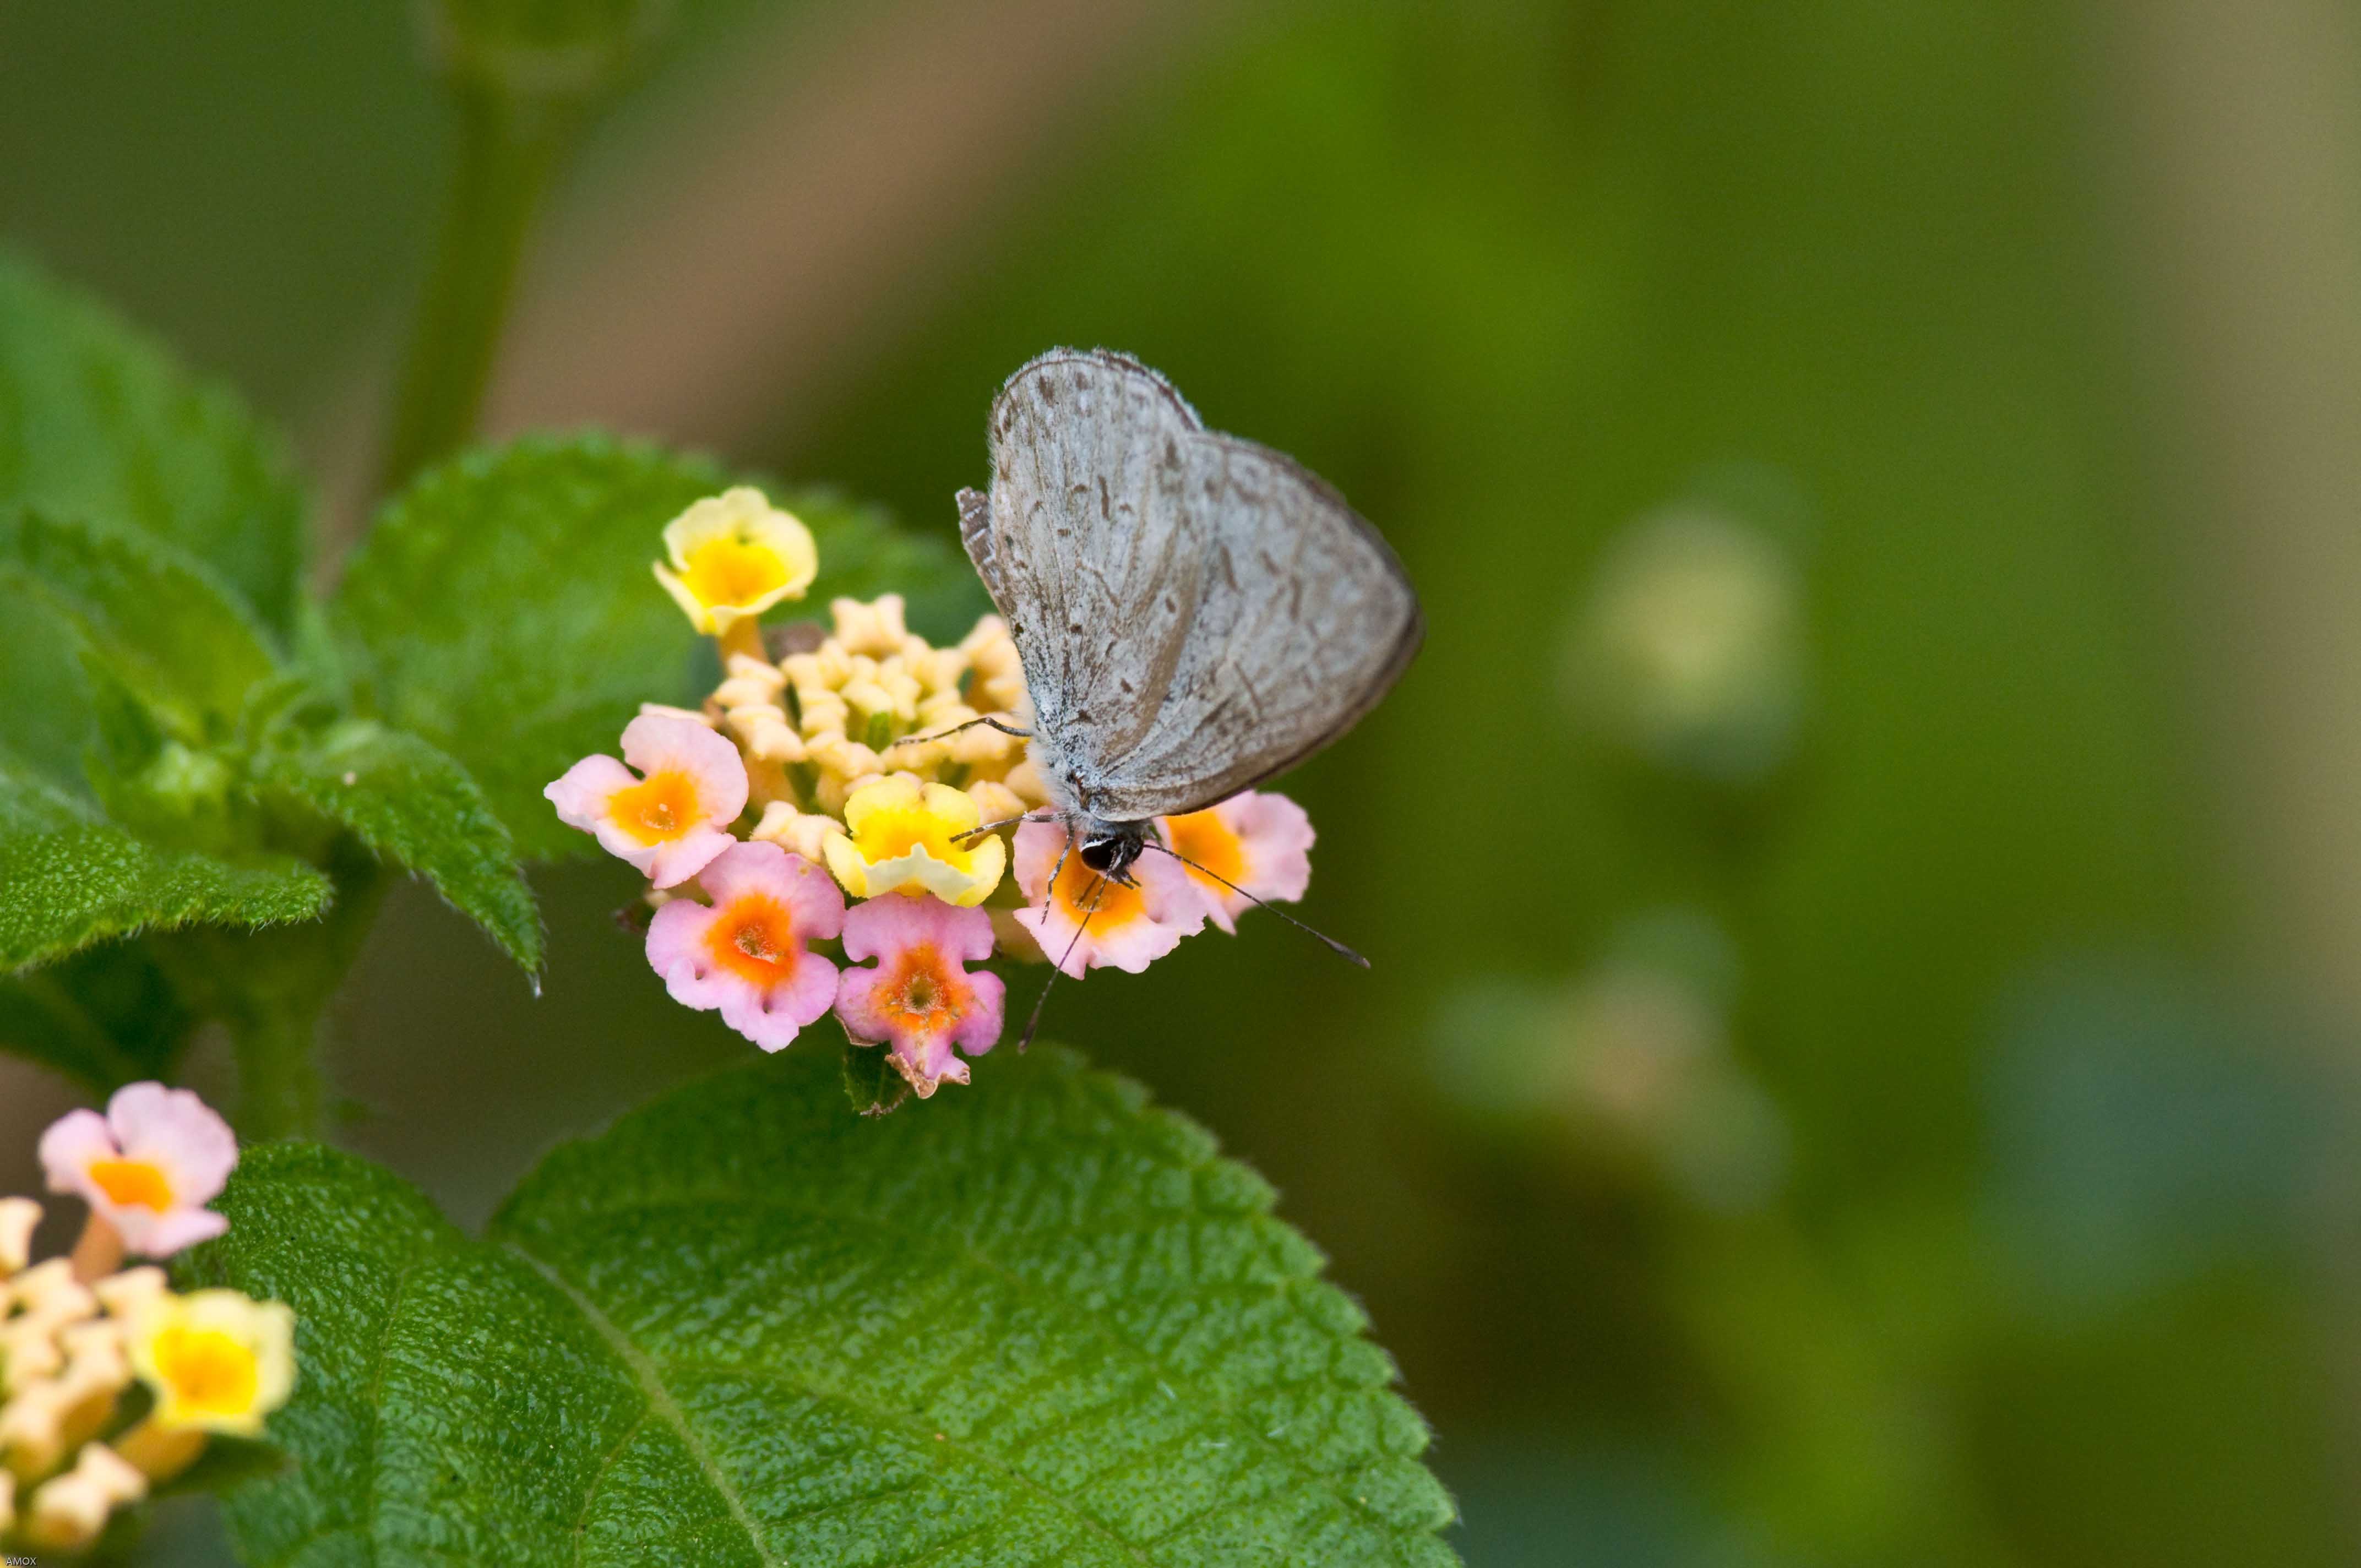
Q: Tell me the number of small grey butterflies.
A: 1